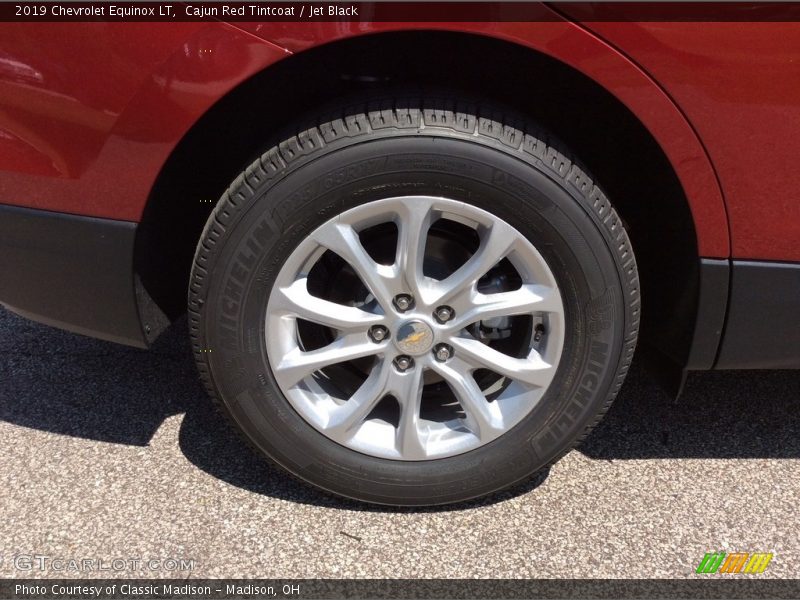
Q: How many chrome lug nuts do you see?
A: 5